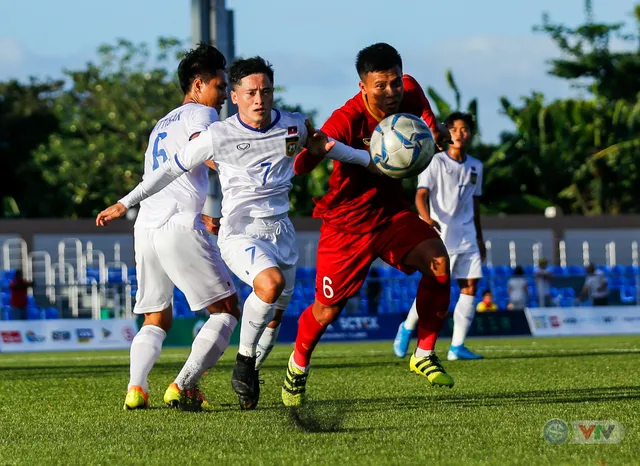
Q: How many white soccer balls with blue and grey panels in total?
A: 1